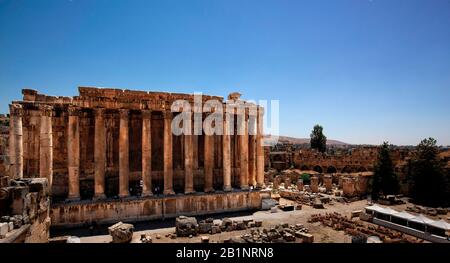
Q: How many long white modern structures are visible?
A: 1